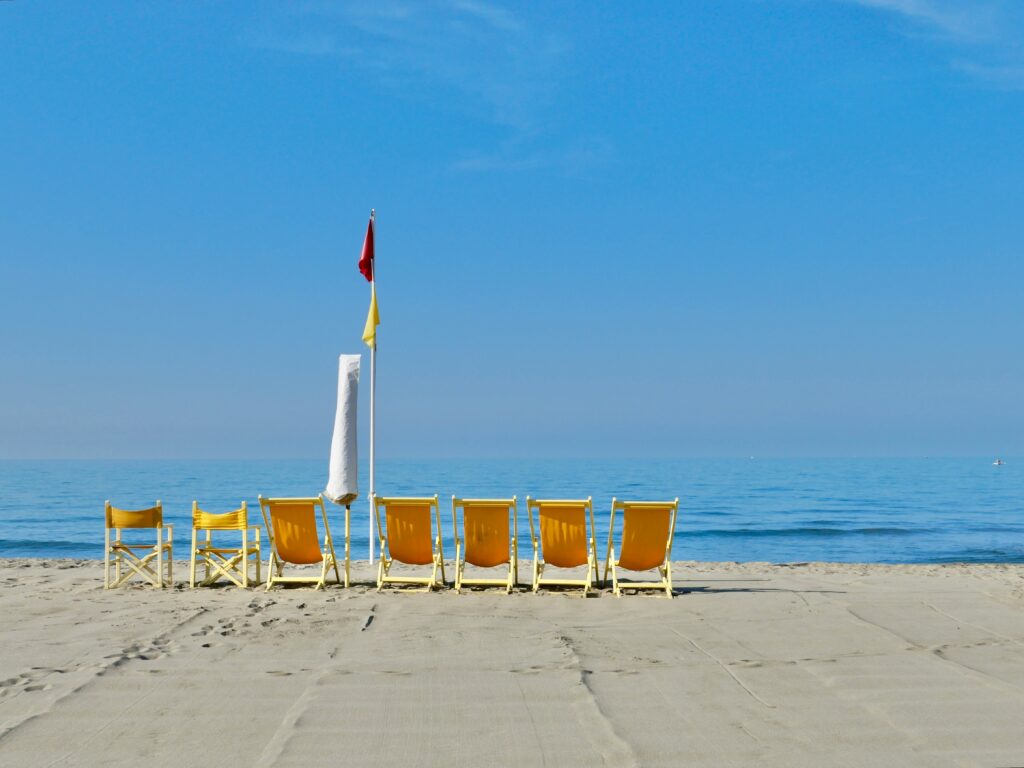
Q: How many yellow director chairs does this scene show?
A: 2